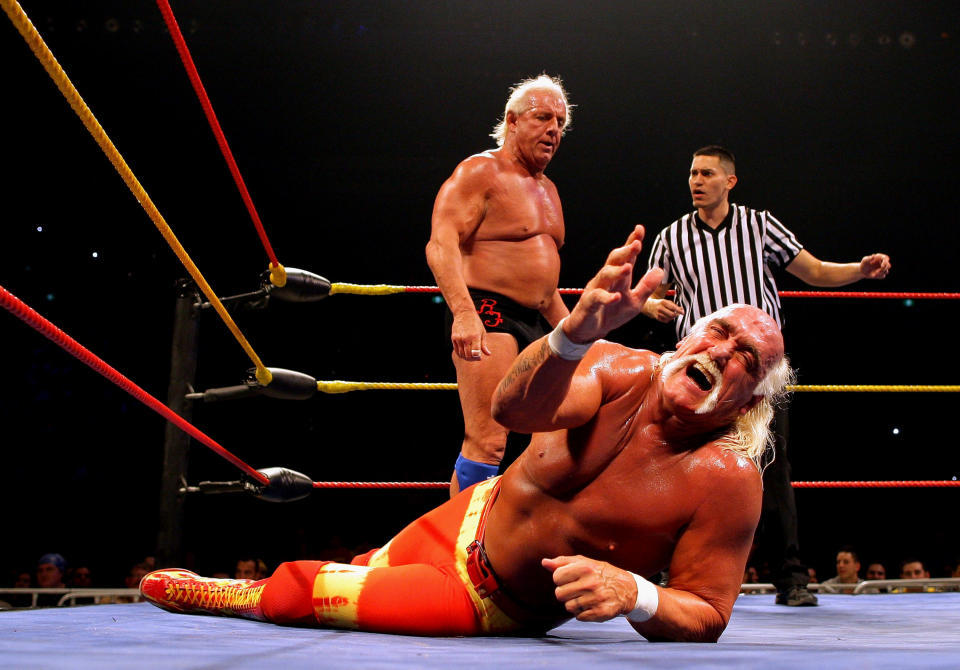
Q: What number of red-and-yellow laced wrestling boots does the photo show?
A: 1